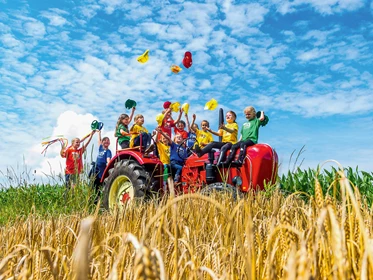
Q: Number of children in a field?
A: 12